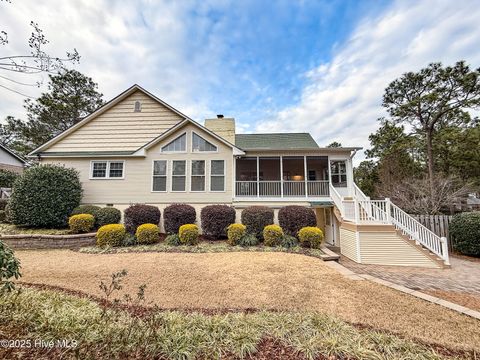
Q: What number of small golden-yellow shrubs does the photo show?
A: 7